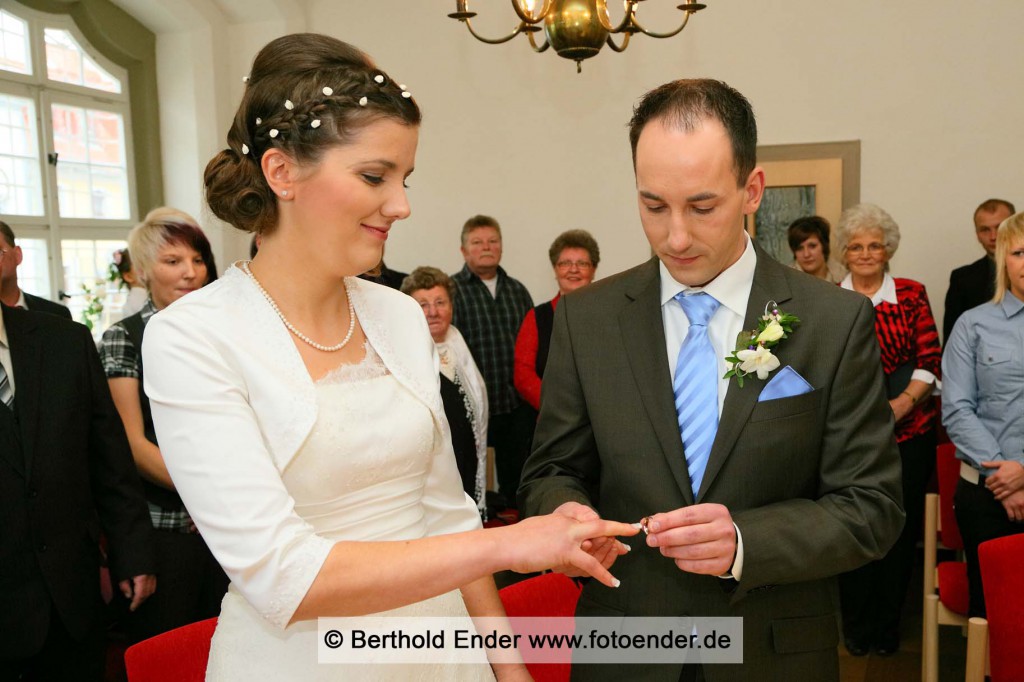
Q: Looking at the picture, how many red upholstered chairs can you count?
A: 4